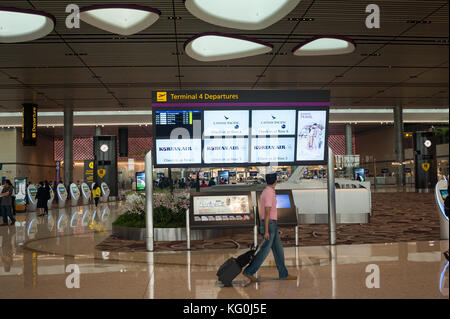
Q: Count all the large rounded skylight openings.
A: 5